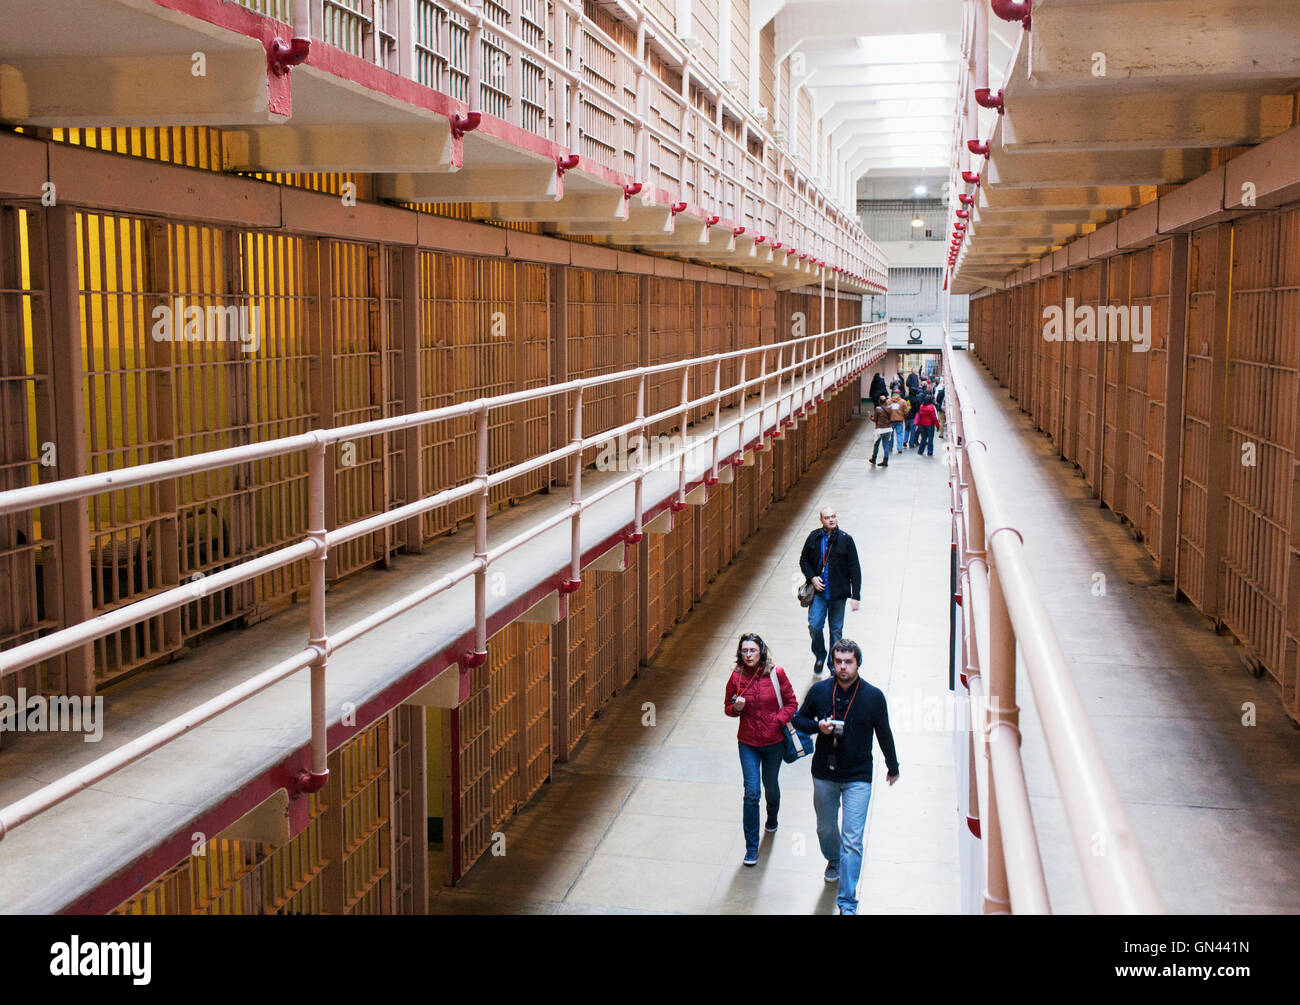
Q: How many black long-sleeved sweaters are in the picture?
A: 1